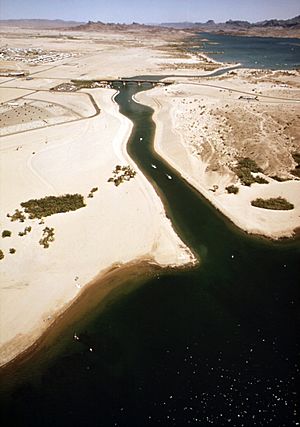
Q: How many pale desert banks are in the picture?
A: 2